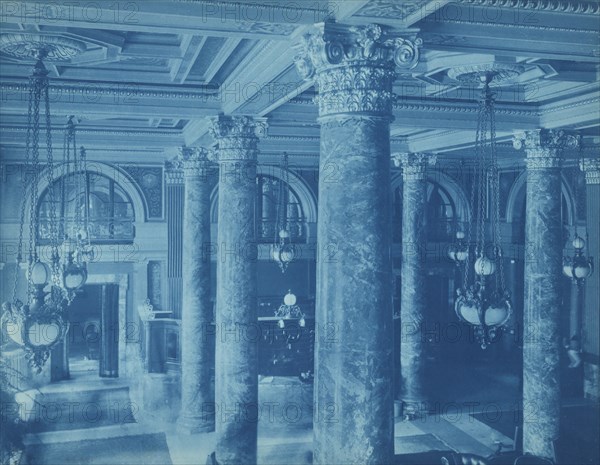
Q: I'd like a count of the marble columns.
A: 5